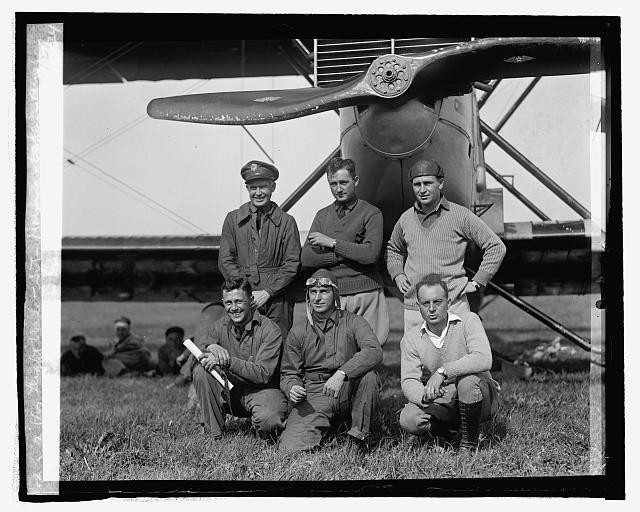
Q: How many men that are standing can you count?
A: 3